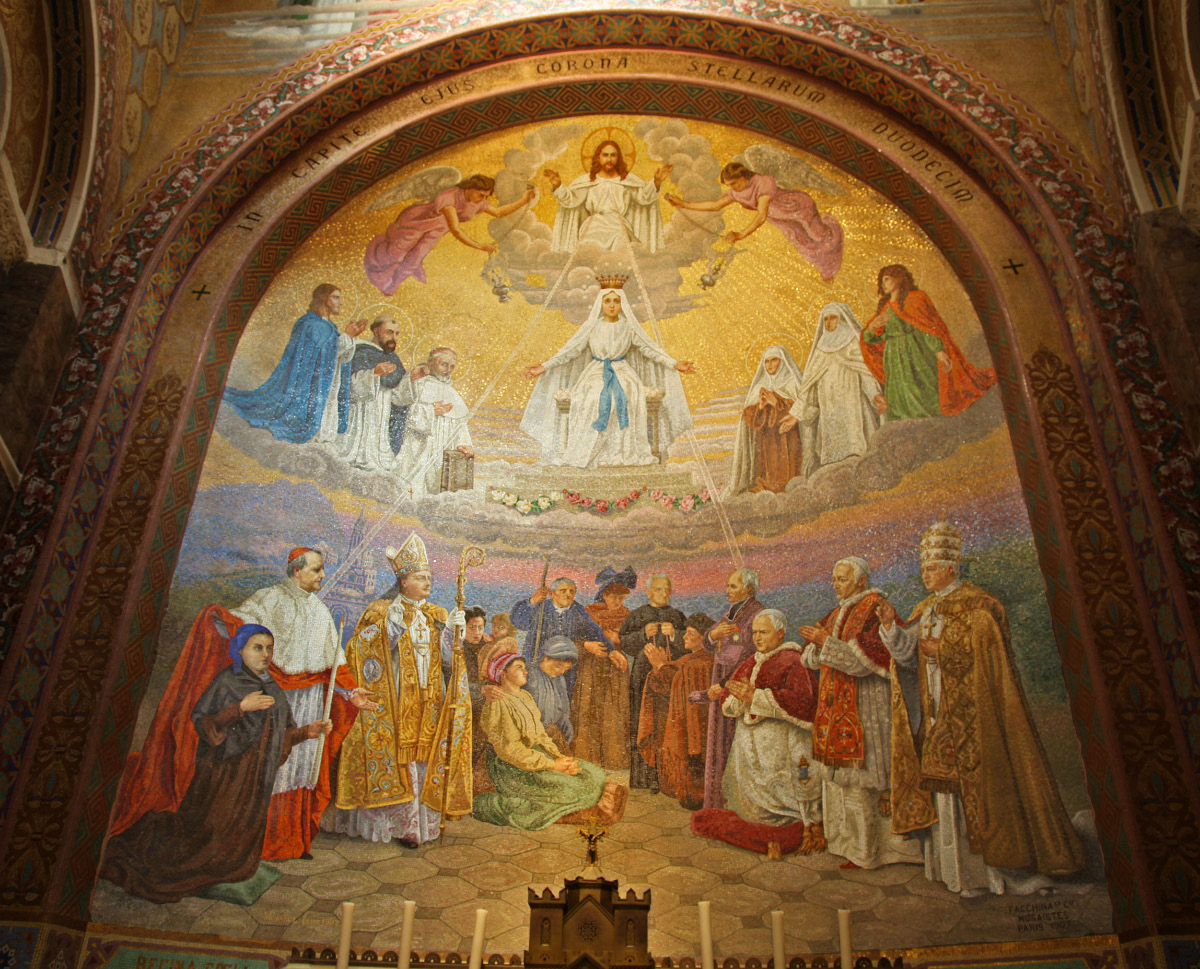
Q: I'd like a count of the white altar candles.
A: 6